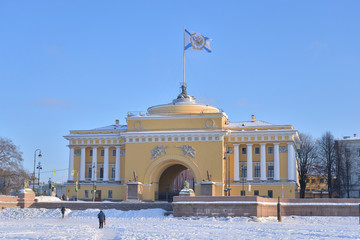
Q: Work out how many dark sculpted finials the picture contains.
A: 1